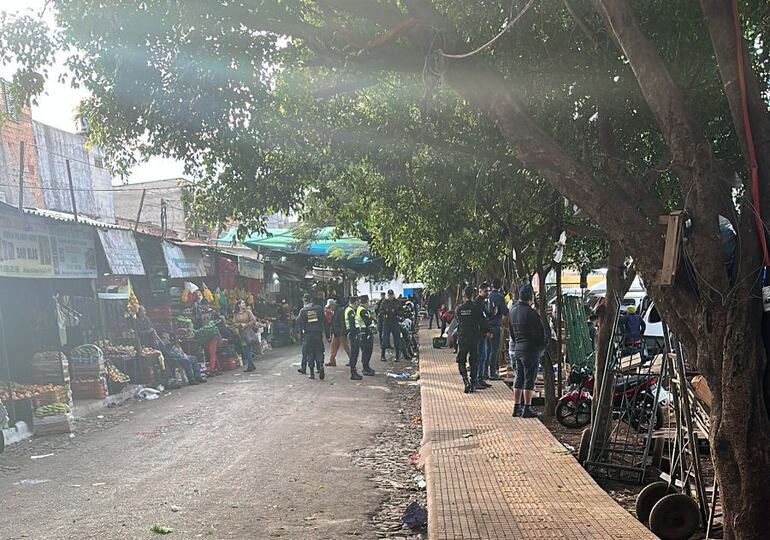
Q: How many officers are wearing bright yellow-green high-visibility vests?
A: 2